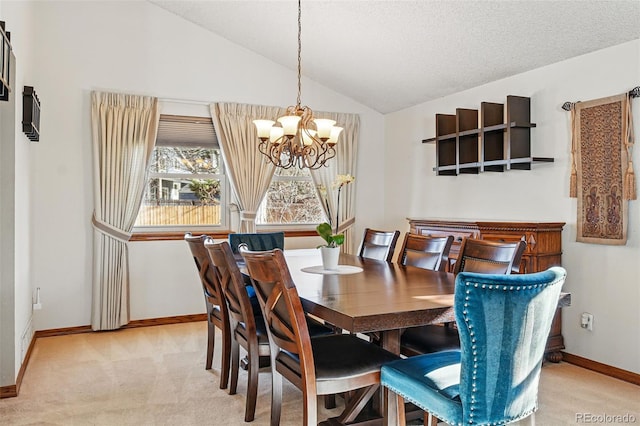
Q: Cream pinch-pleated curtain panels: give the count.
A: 3